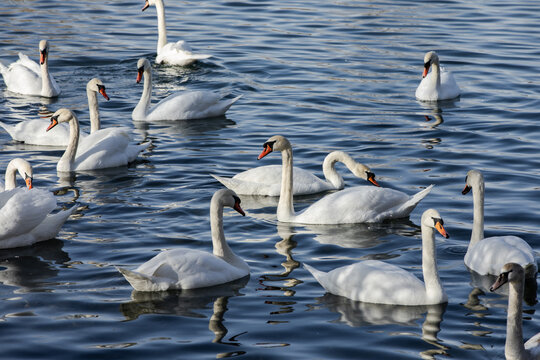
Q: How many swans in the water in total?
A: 13